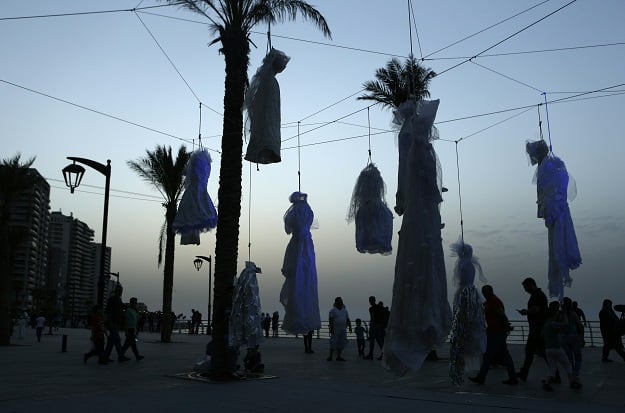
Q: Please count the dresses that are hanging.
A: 8